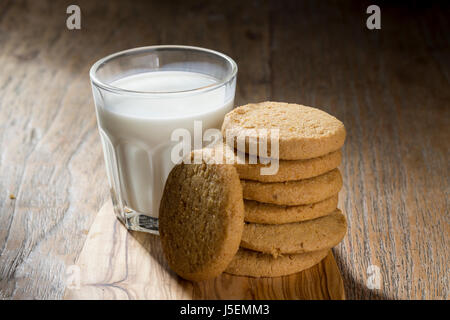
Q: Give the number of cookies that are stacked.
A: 6